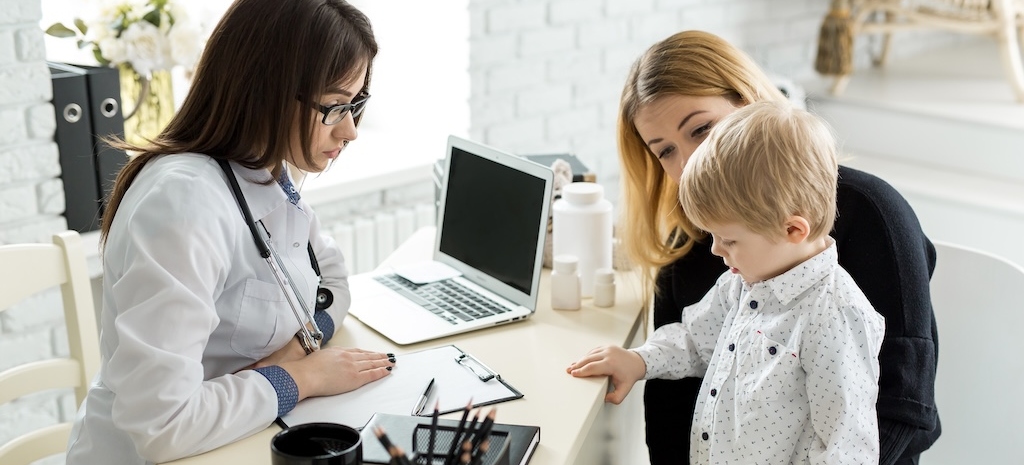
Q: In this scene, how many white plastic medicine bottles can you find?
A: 3